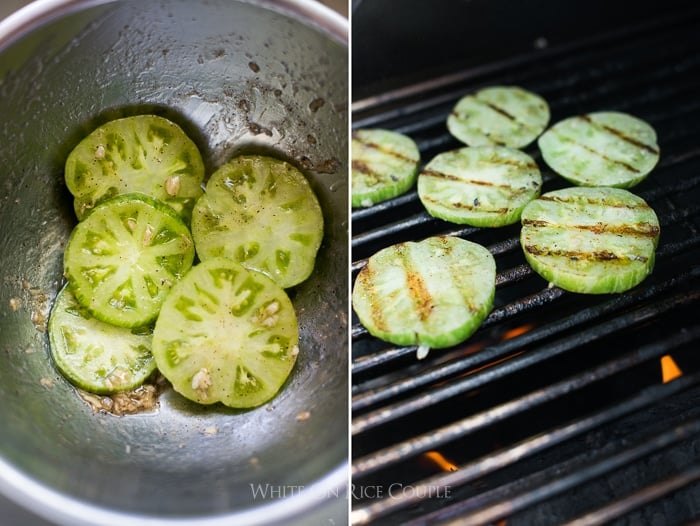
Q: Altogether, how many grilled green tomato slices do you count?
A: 6